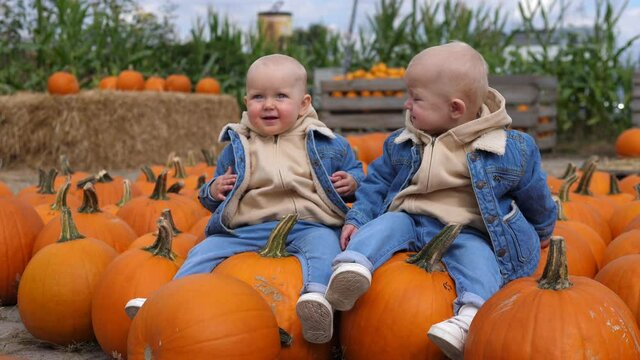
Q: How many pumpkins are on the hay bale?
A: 6